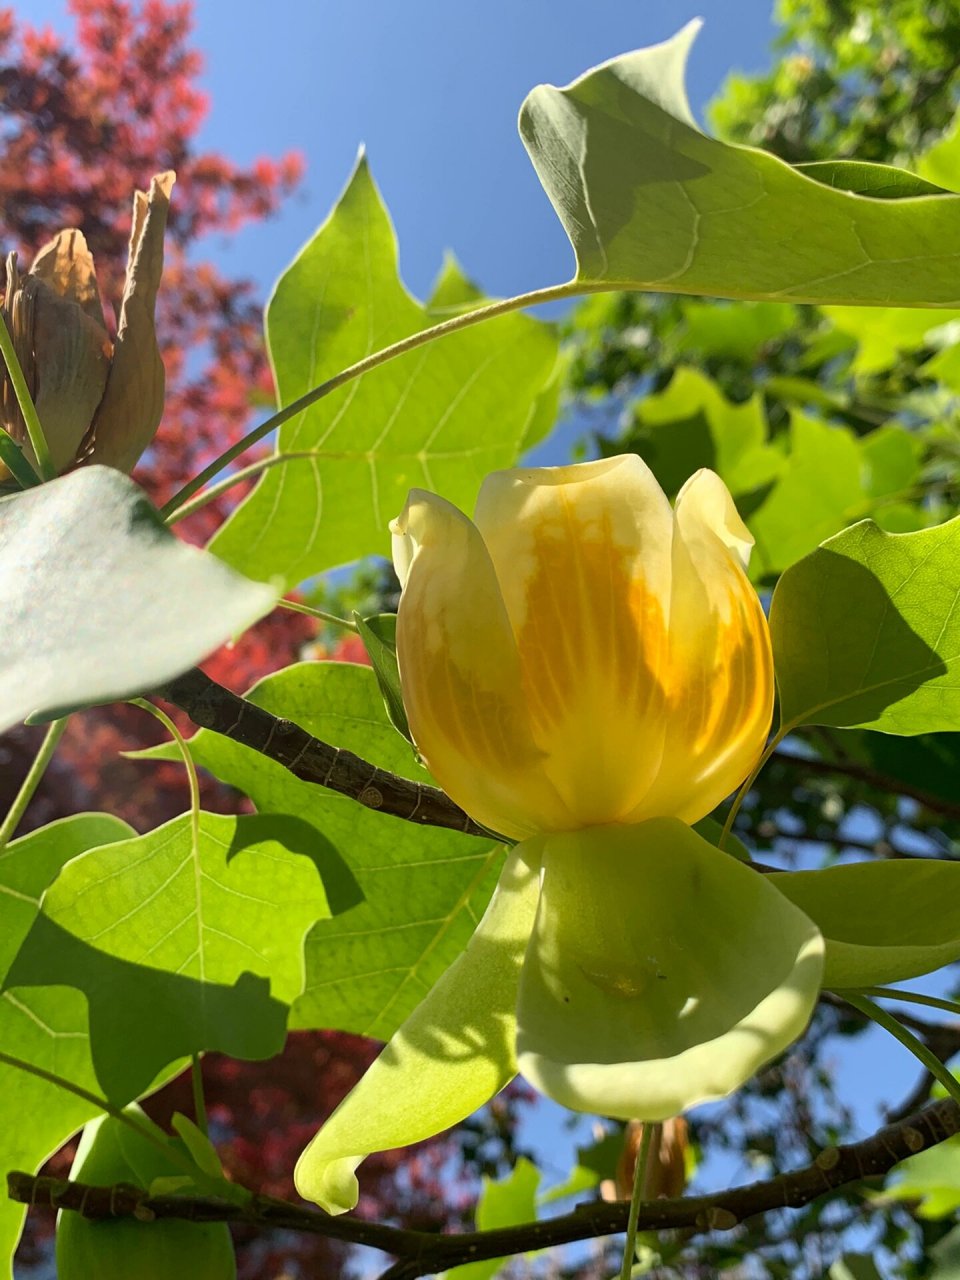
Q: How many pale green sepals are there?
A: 3